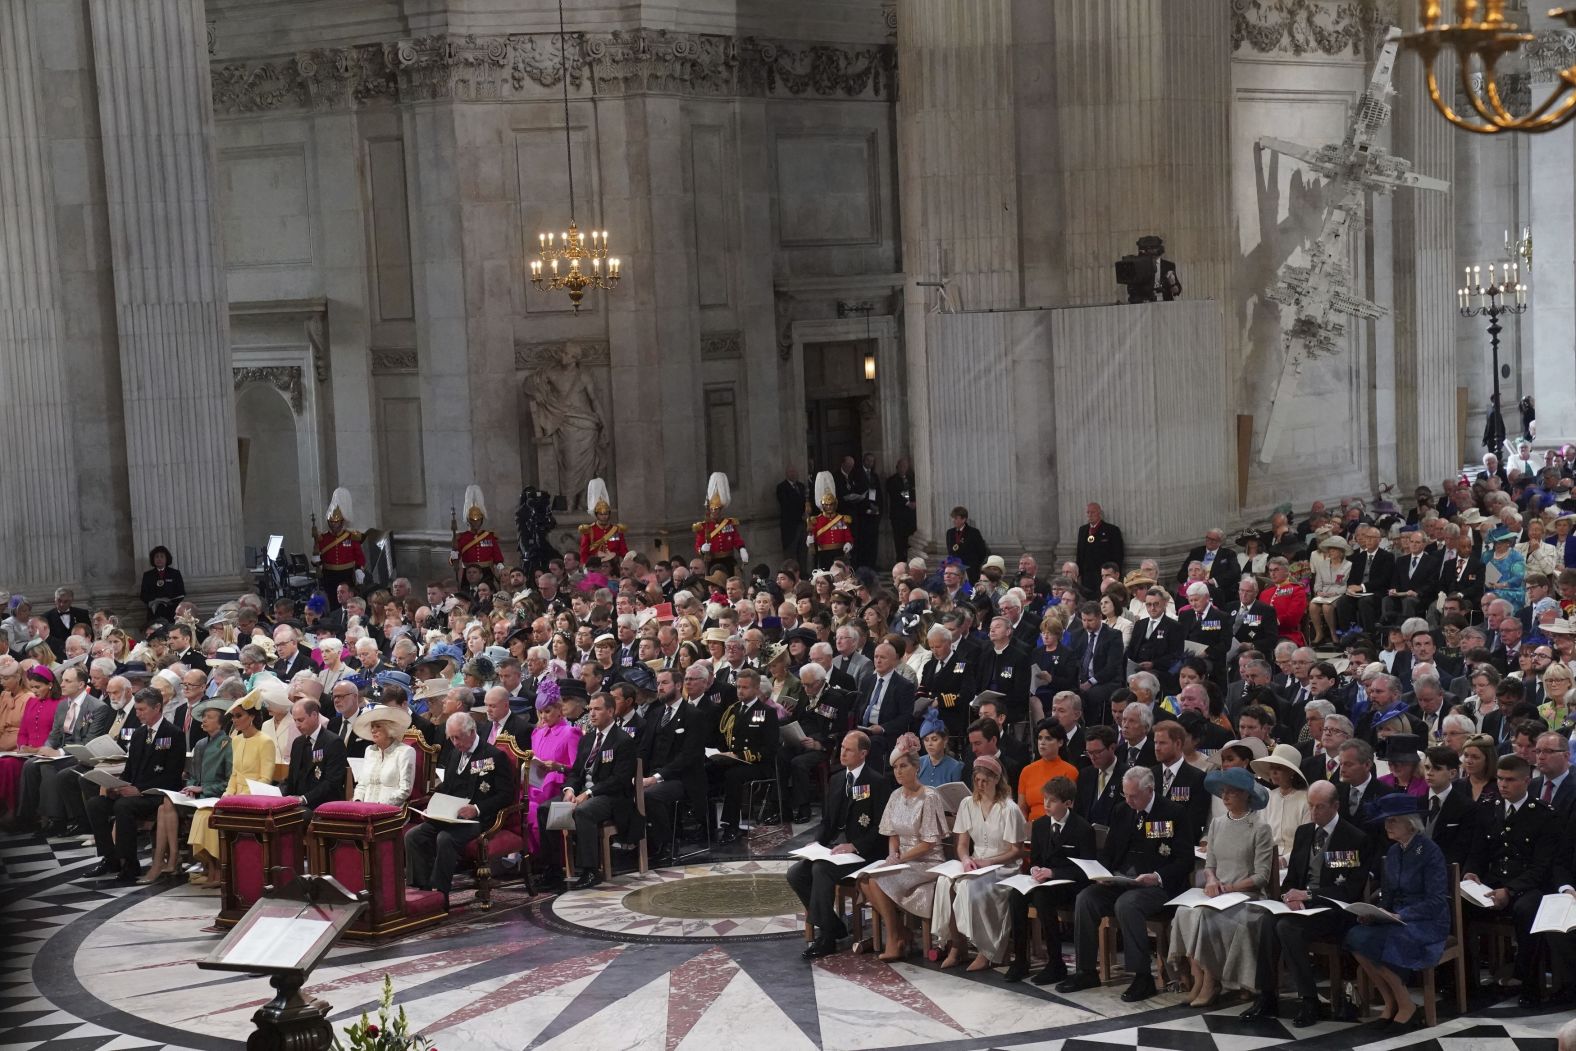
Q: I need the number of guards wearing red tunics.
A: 5